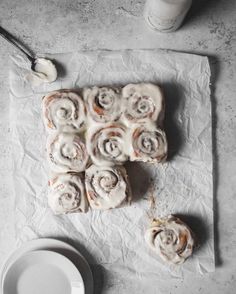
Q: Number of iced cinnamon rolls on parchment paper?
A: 9